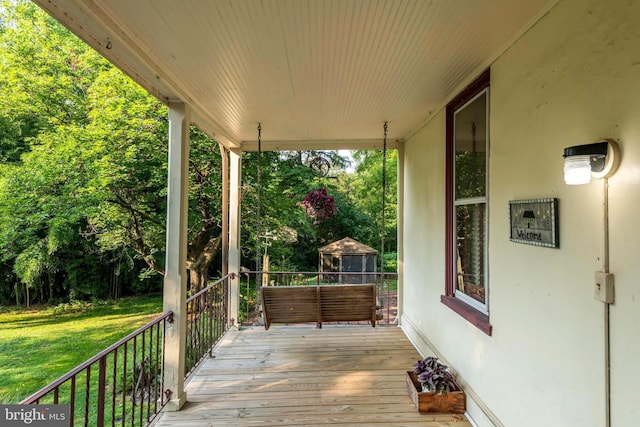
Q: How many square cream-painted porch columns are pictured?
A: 2